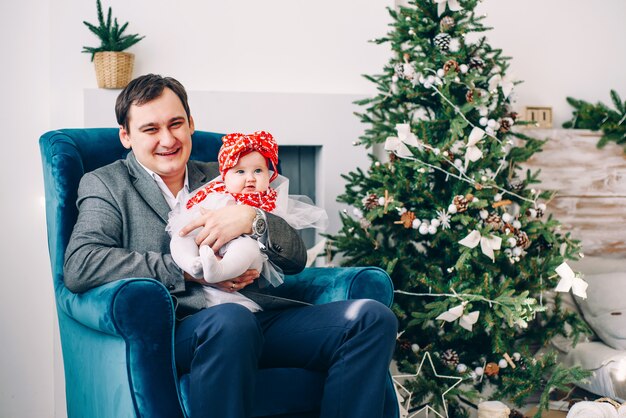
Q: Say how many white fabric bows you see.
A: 7